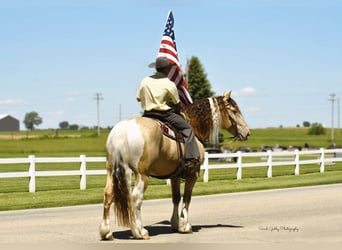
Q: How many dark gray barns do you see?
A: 1